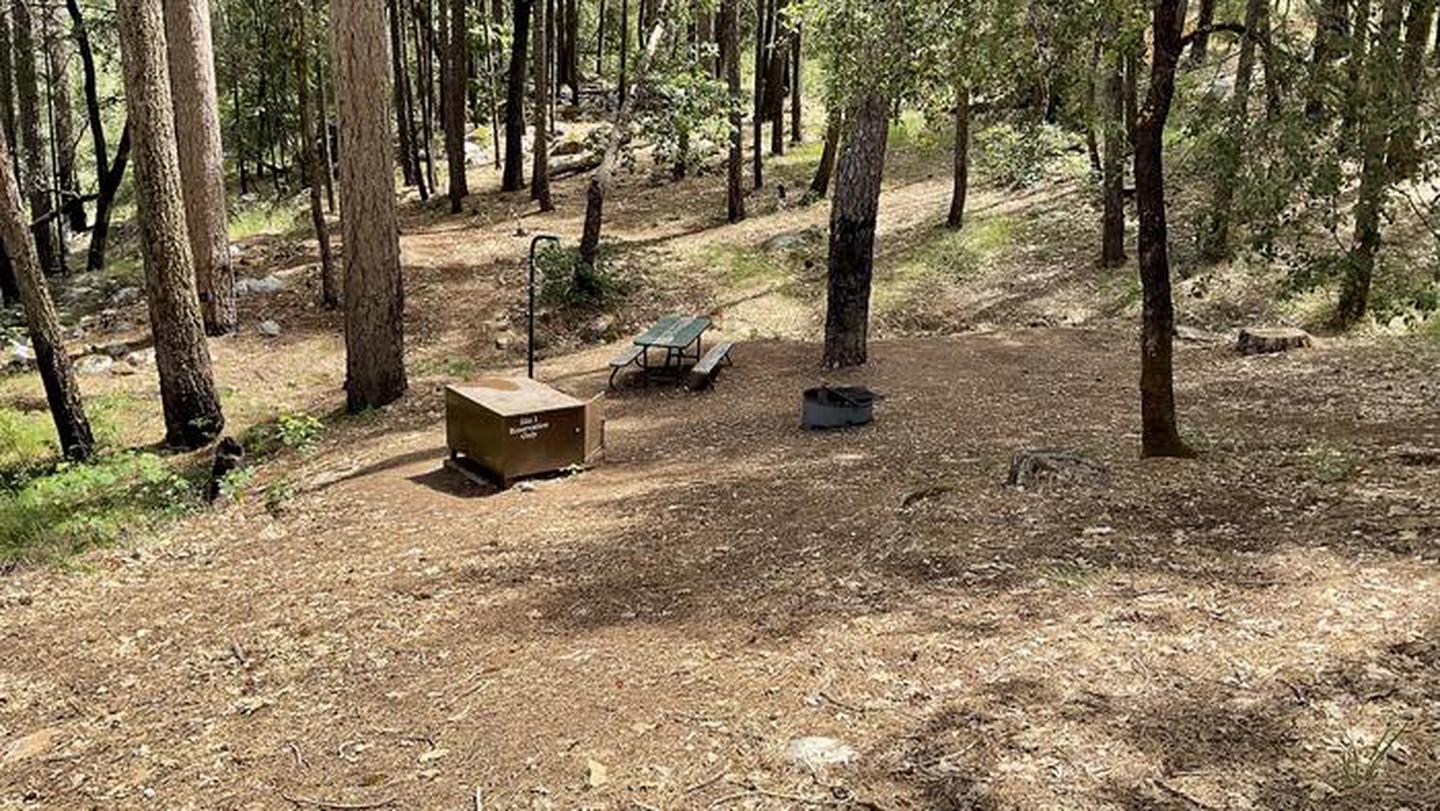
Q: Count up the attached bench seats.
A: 2